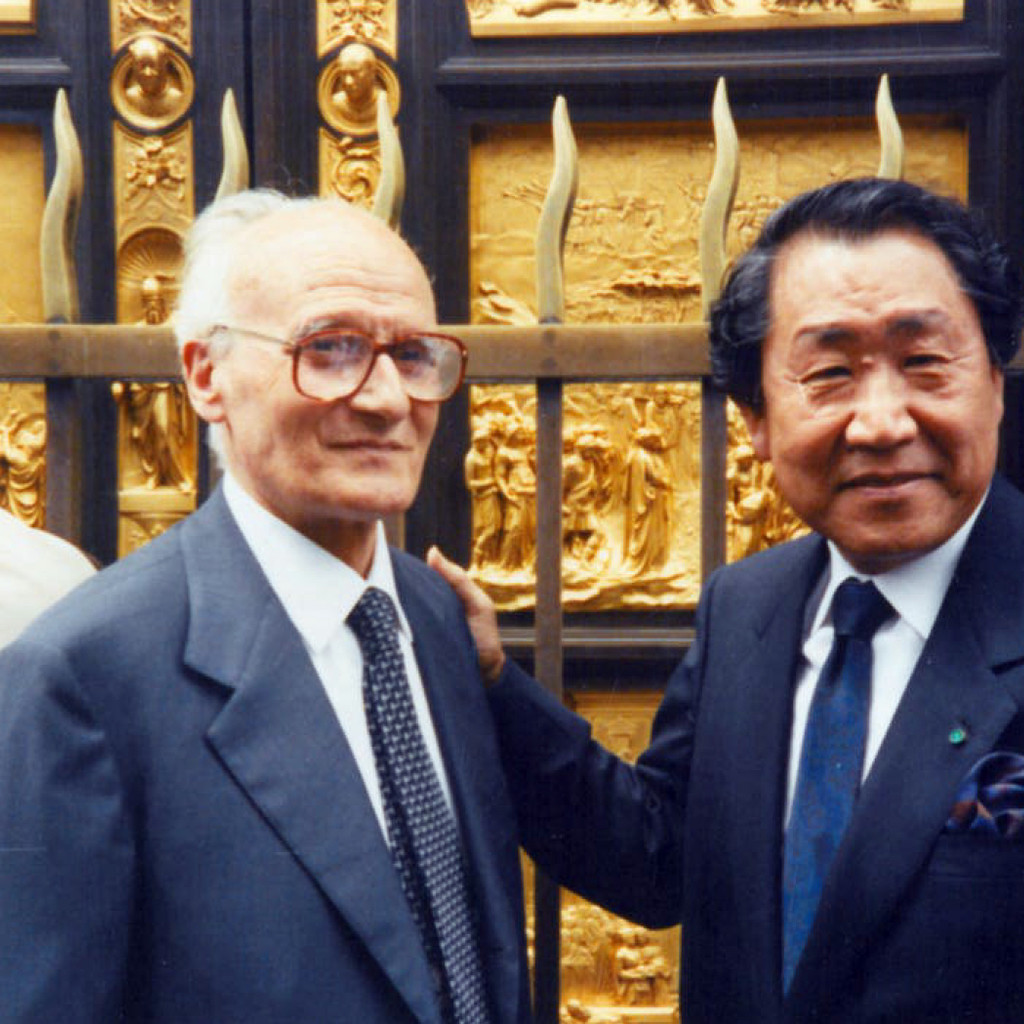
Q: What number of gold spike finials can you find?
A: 6